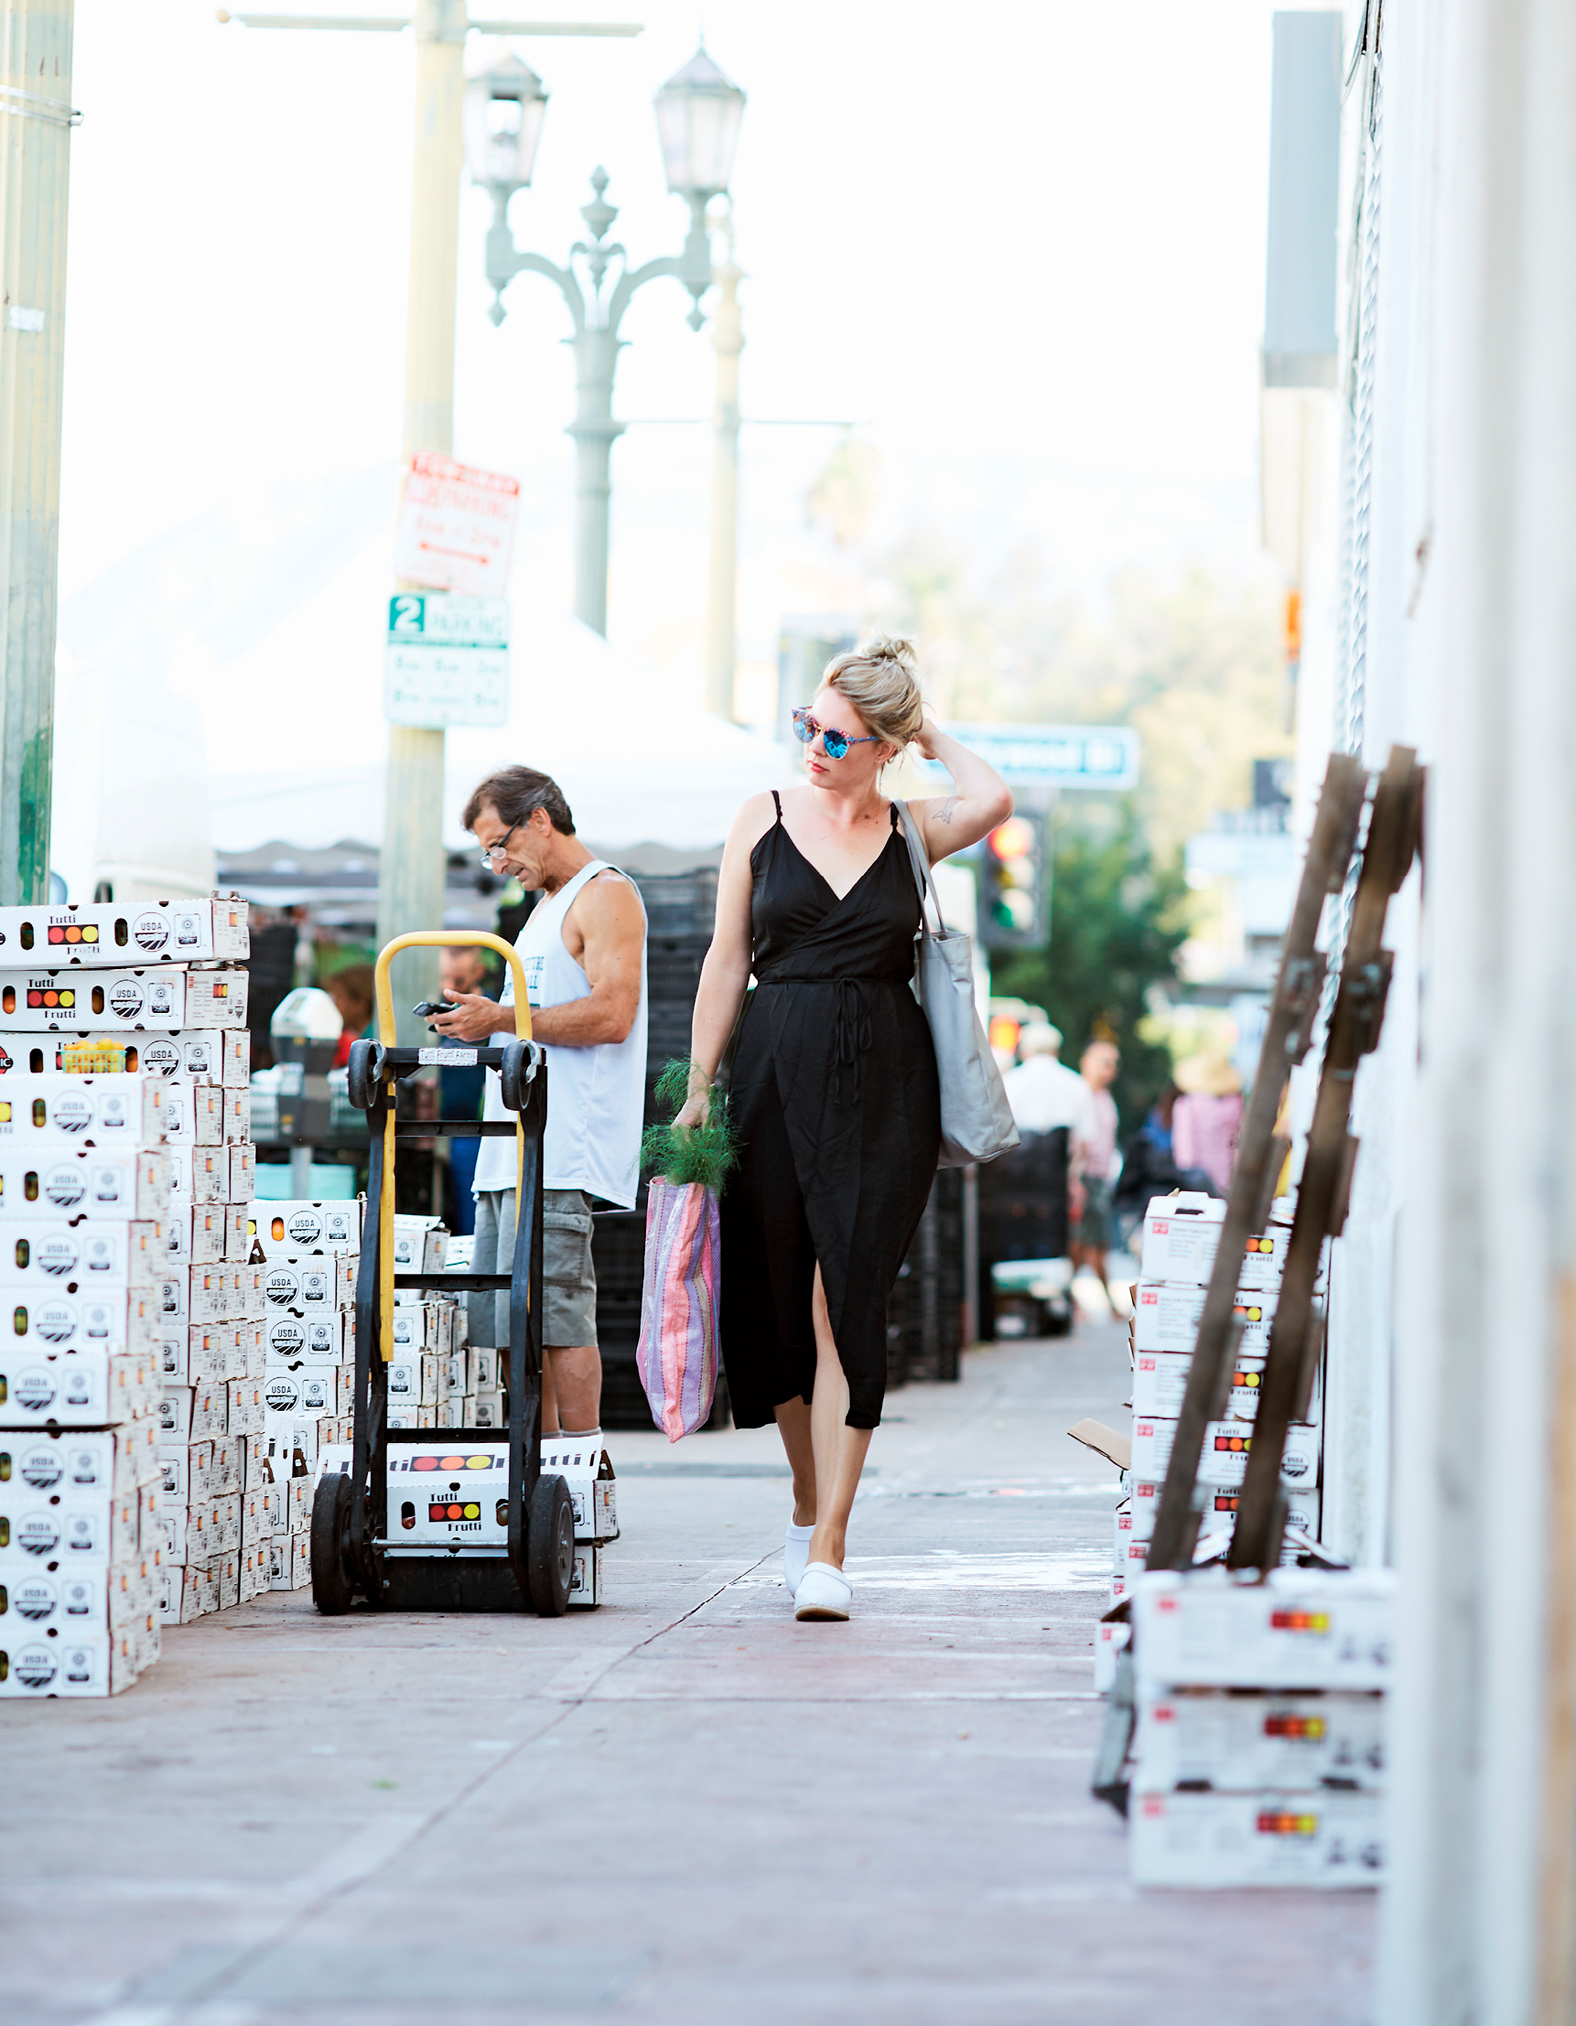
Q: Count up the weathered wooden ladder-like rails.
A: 2